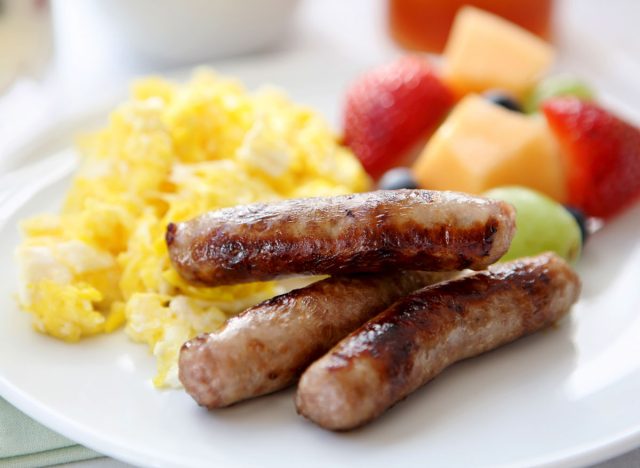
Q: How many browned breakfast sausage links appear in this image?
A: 3